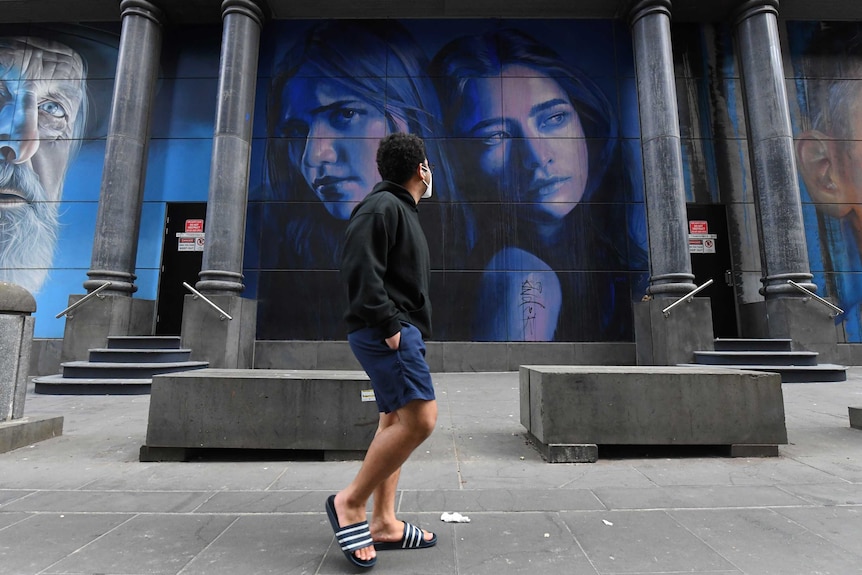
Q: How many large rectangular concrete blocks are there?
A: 2